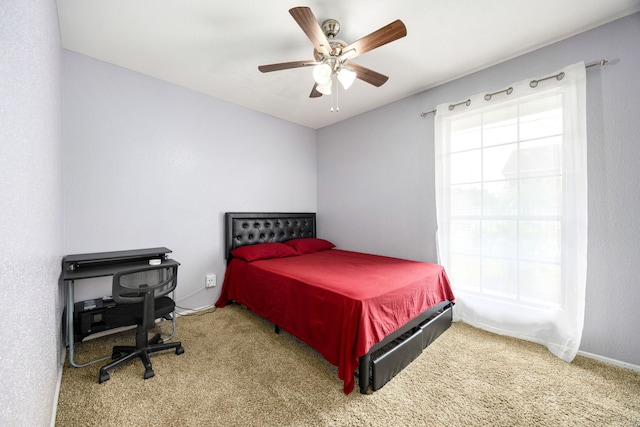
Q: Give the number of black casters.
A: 5